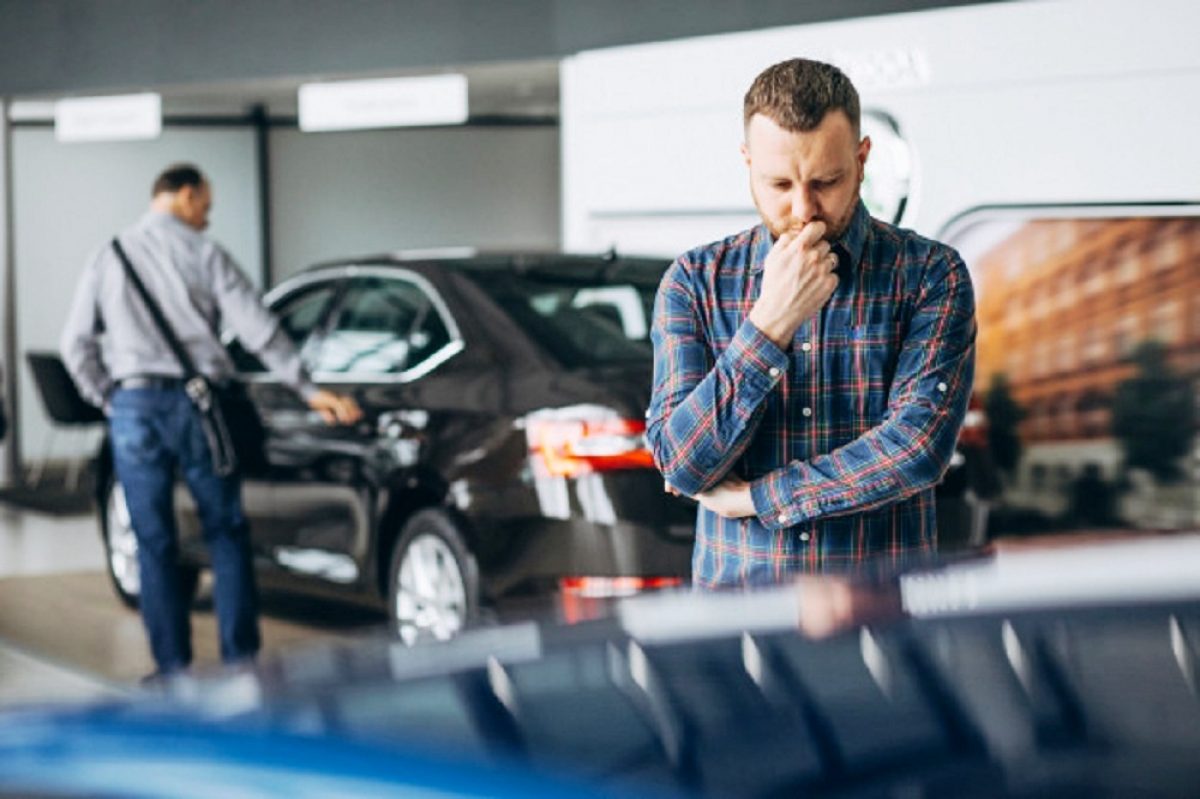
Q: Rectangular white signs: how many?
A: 2